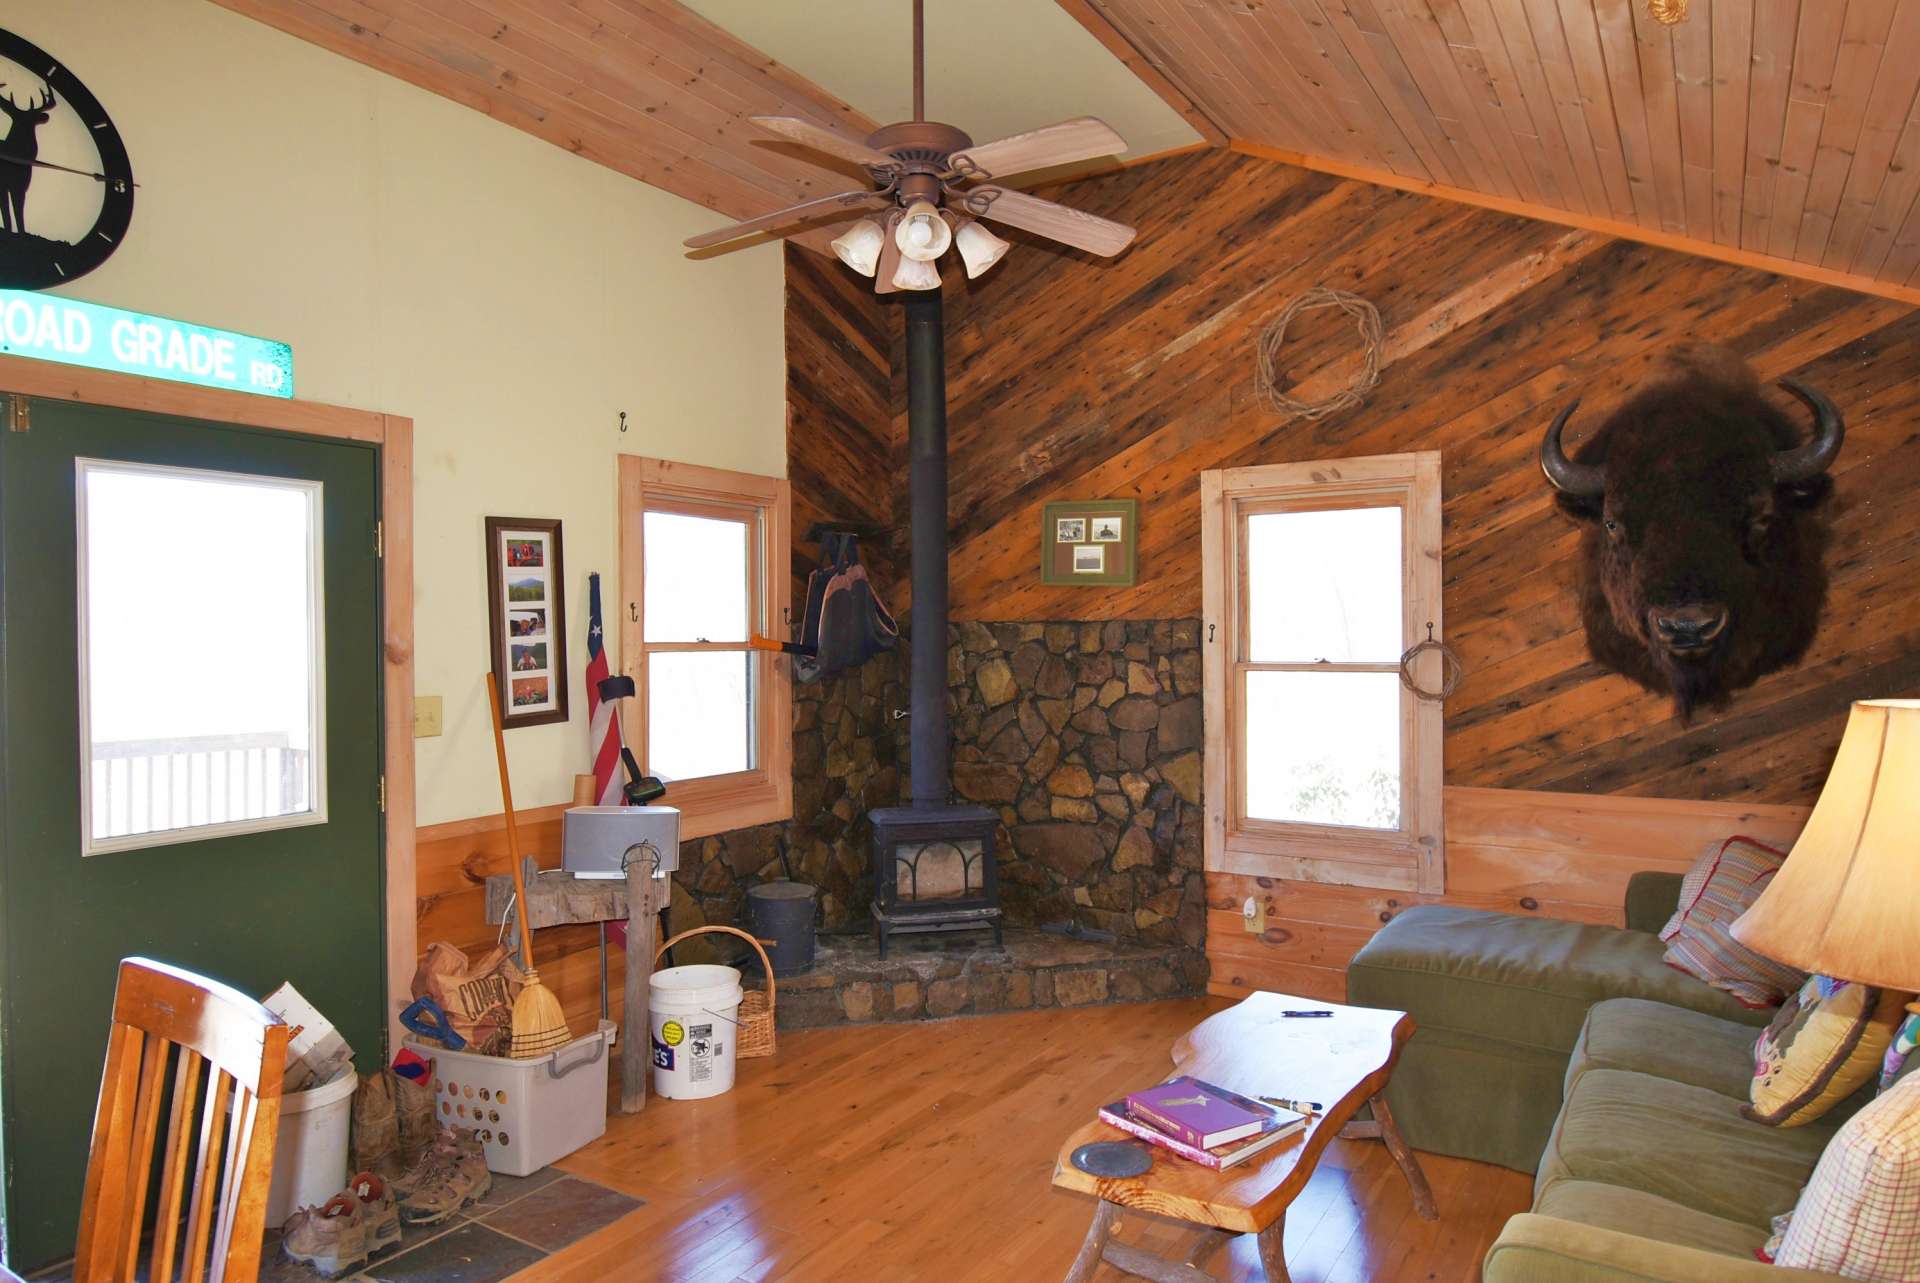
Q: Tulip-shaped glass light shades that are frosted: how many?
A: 4